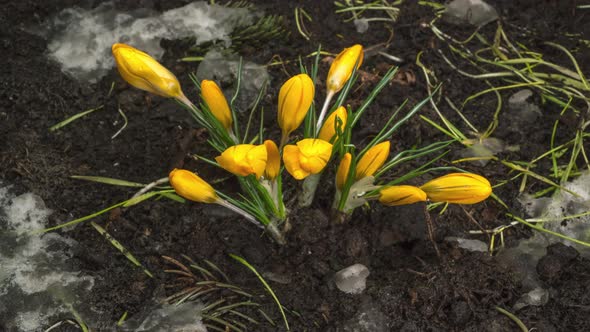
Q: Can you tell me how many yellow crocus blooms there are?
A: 13